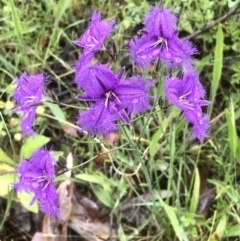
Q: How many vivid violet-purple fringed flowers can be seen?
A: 6